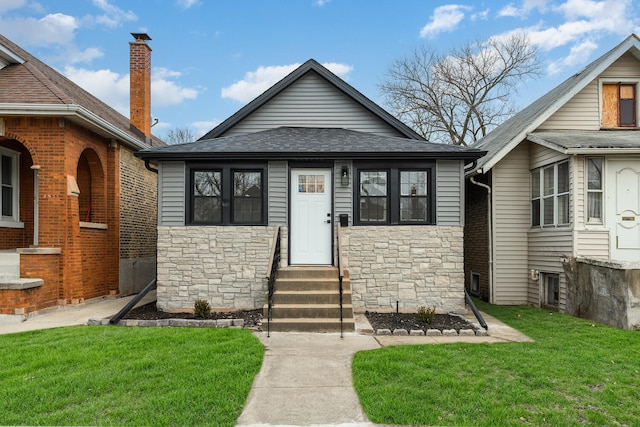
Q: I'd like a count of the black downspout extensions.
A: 2